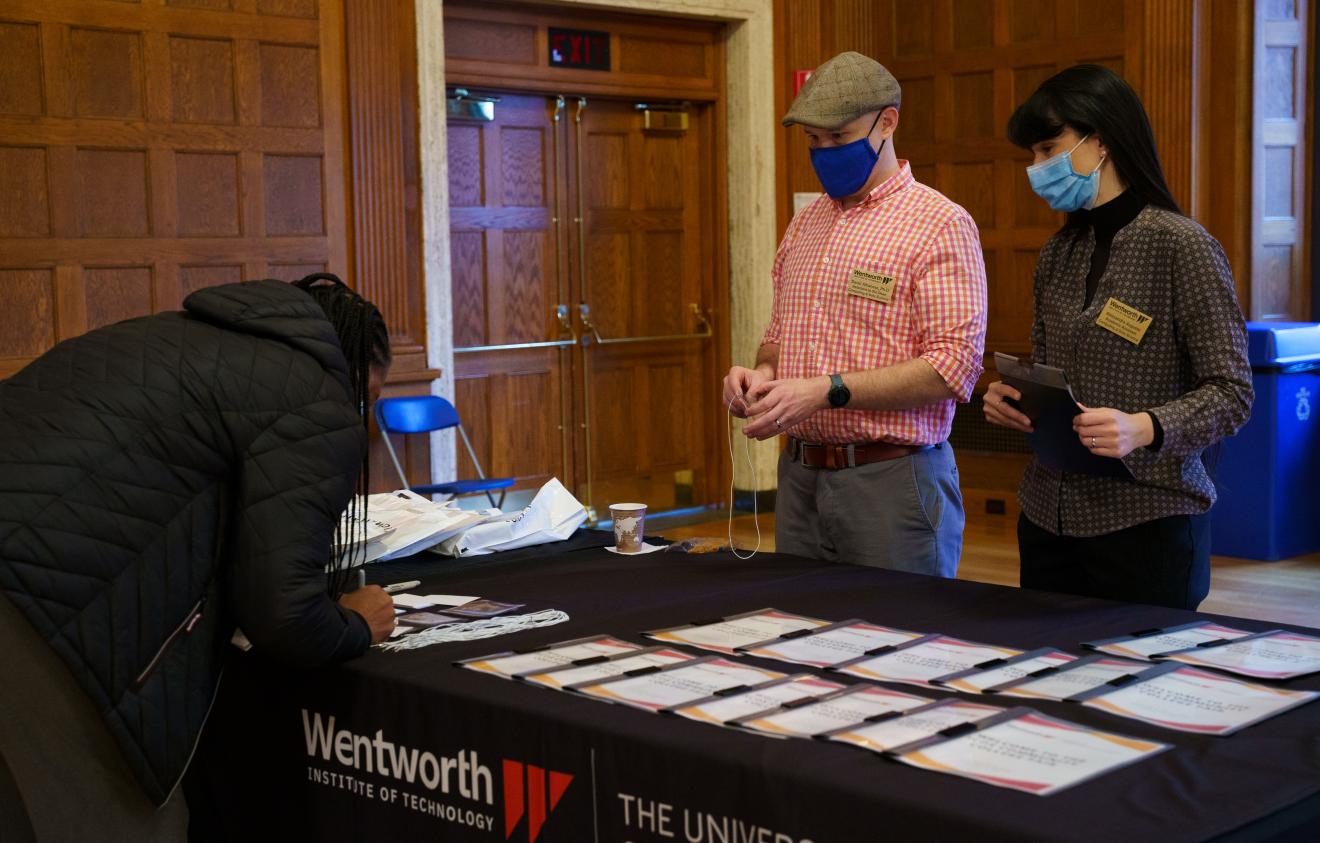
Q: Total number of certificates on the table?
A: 15